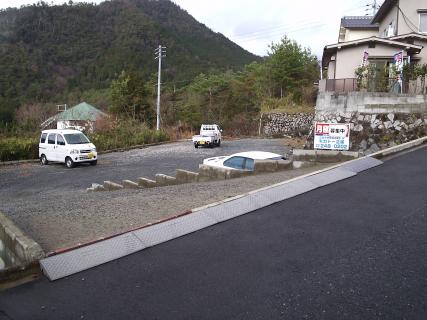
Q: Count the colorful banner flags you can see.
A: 2